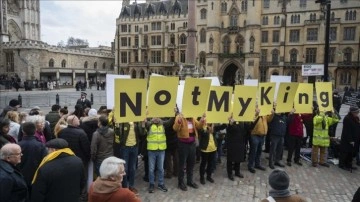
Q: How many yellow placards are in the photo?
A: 9